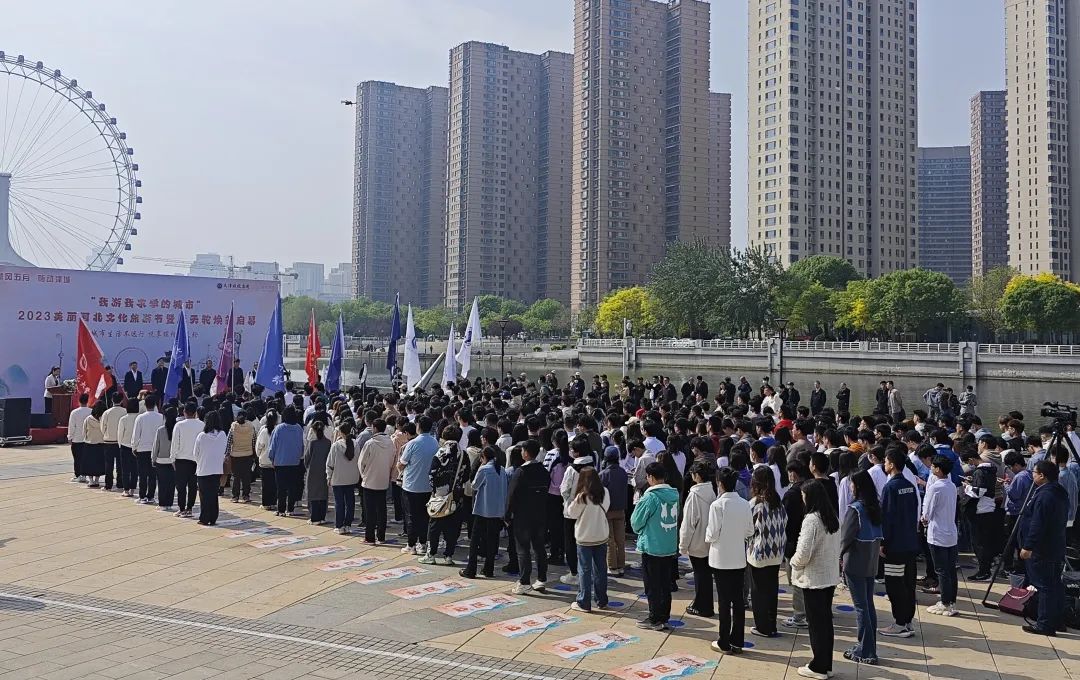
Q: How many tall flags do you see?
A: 10